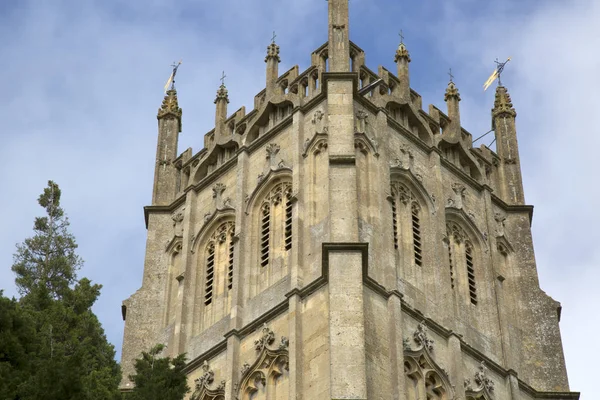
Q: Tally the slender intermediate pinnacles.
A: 4